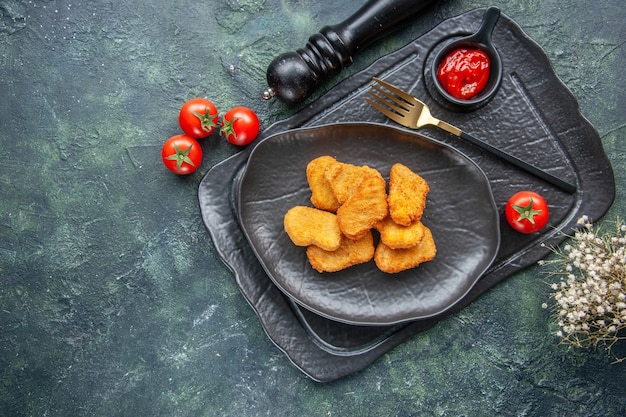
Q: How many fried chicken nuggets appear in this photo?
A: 8